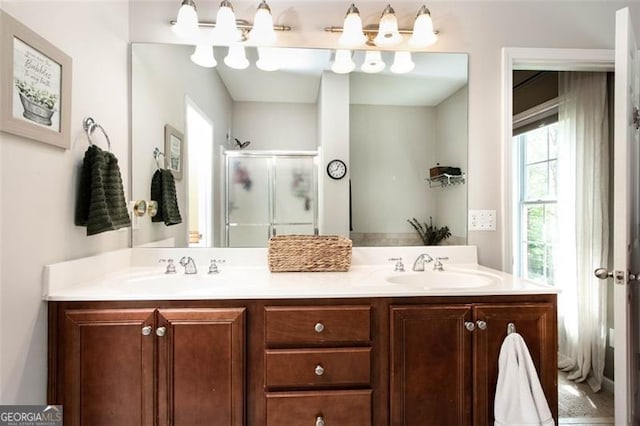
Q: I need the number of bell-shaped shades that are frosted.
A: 6